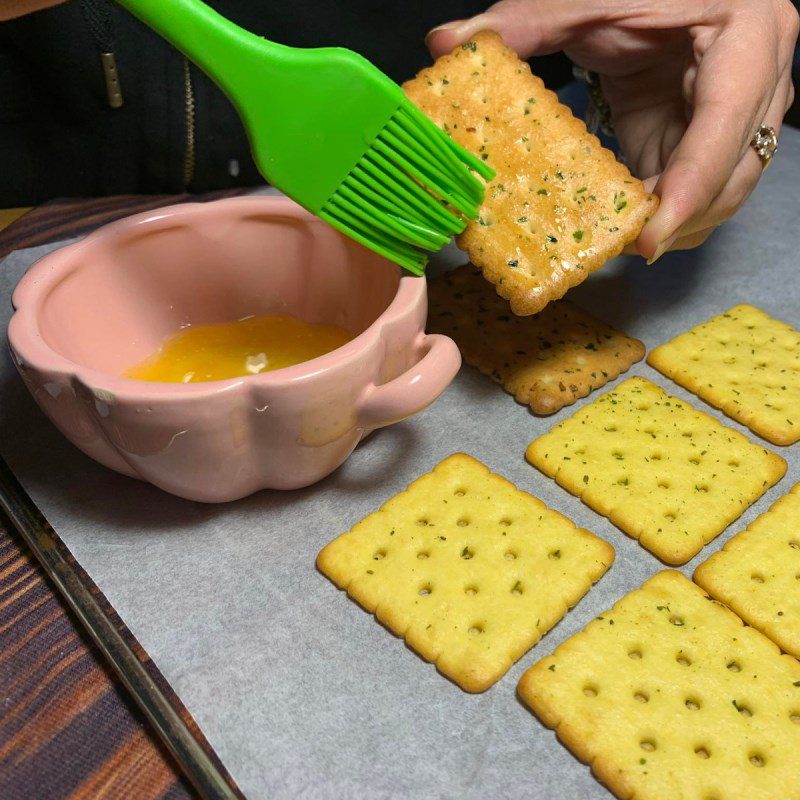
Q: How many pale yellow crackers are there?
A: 5